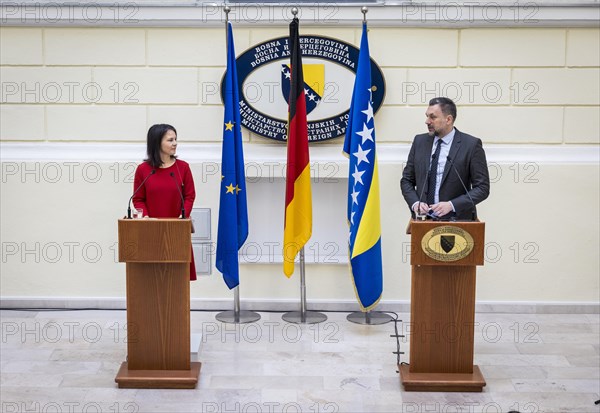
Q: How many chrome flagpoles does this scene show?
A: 3